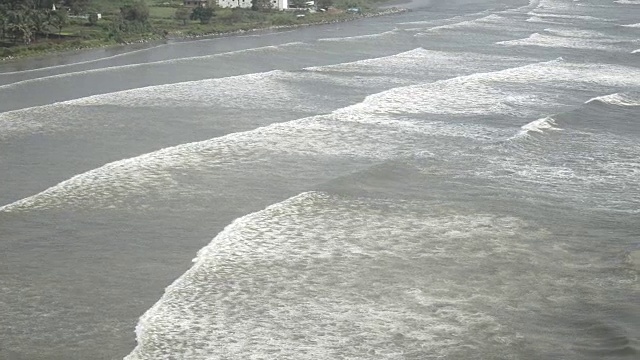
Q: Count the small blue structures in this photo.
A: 1